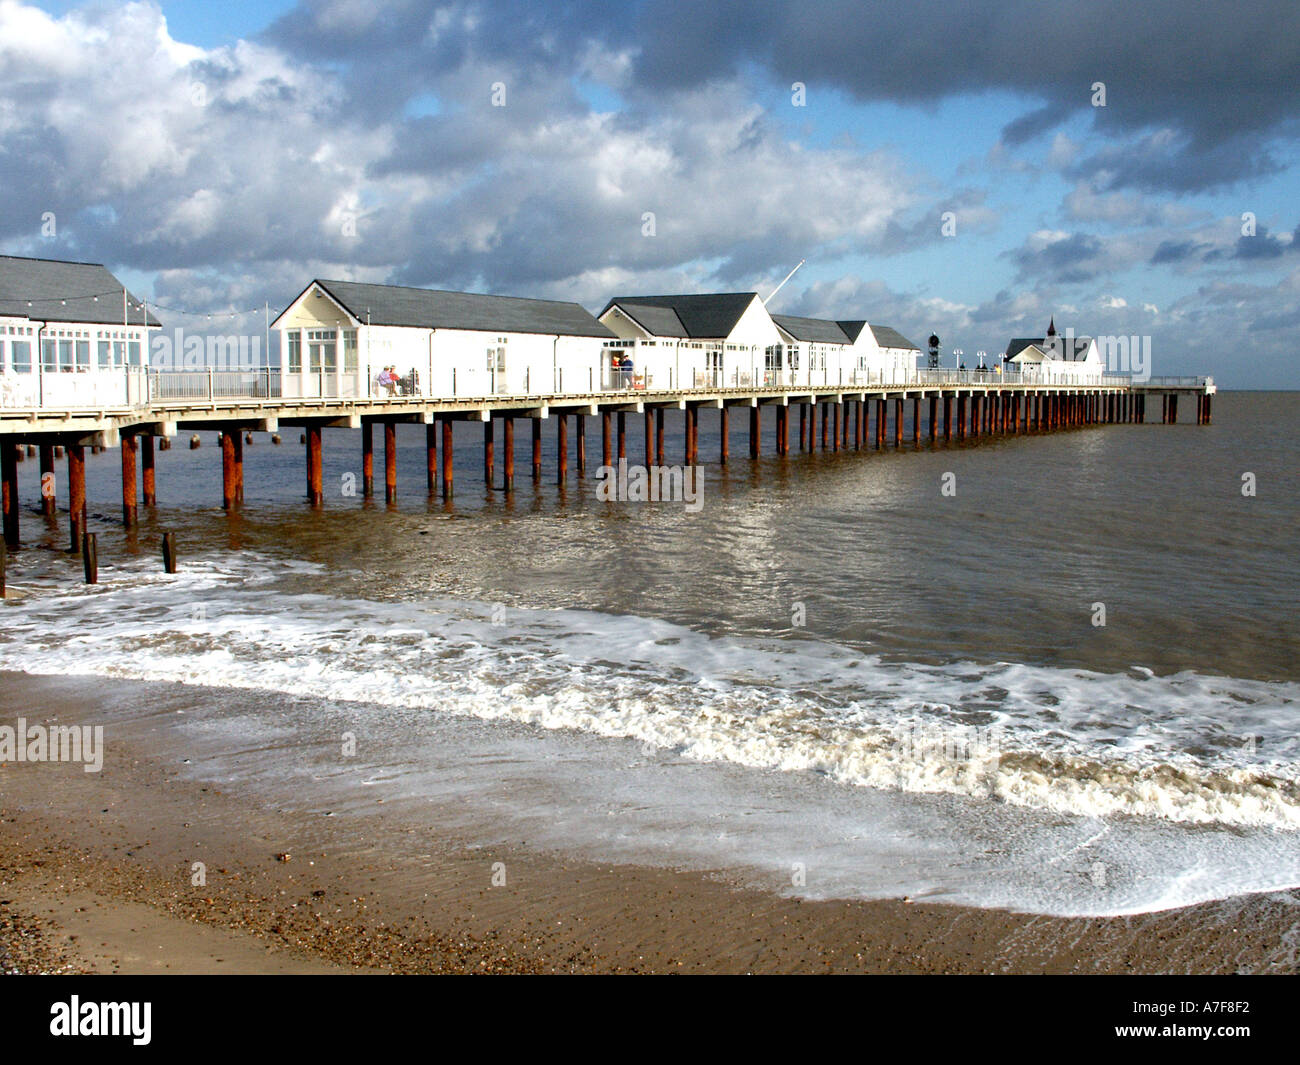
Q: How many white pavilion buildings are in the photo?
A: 5